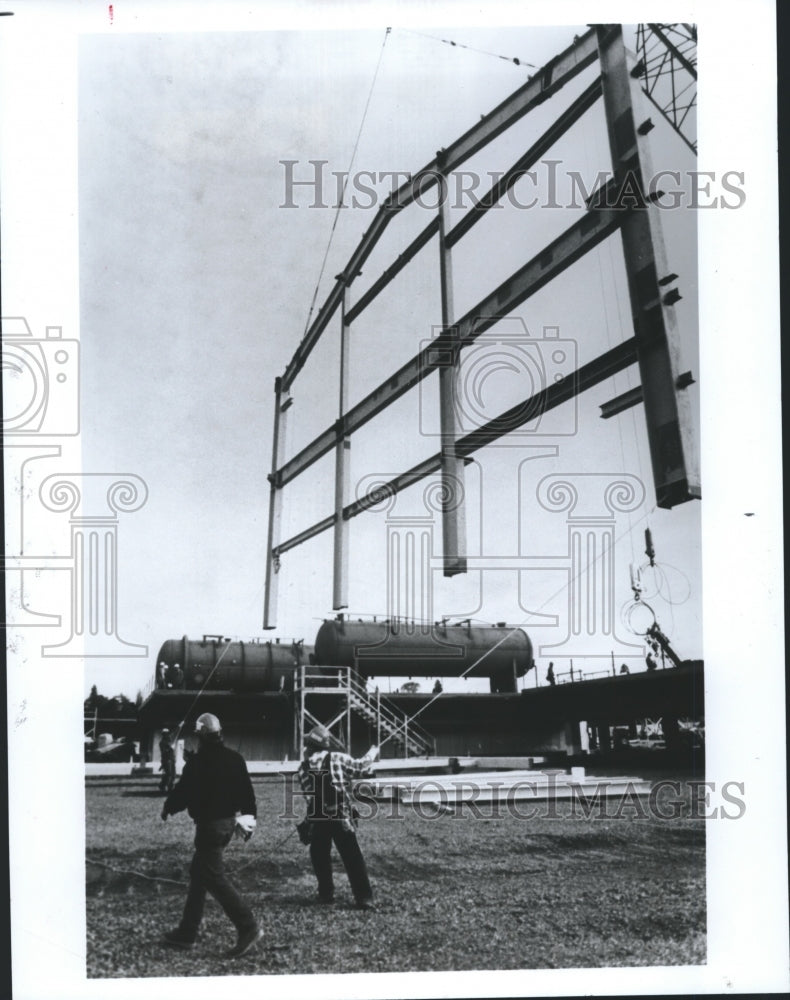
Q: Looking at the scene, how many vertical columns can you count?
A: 4